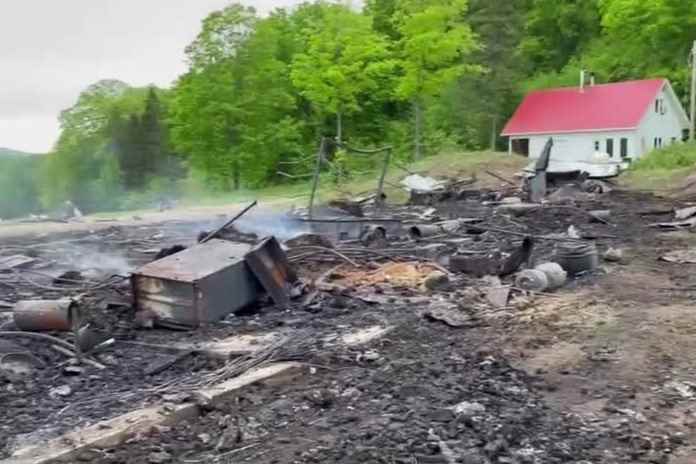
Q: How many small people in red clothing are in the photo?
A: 0